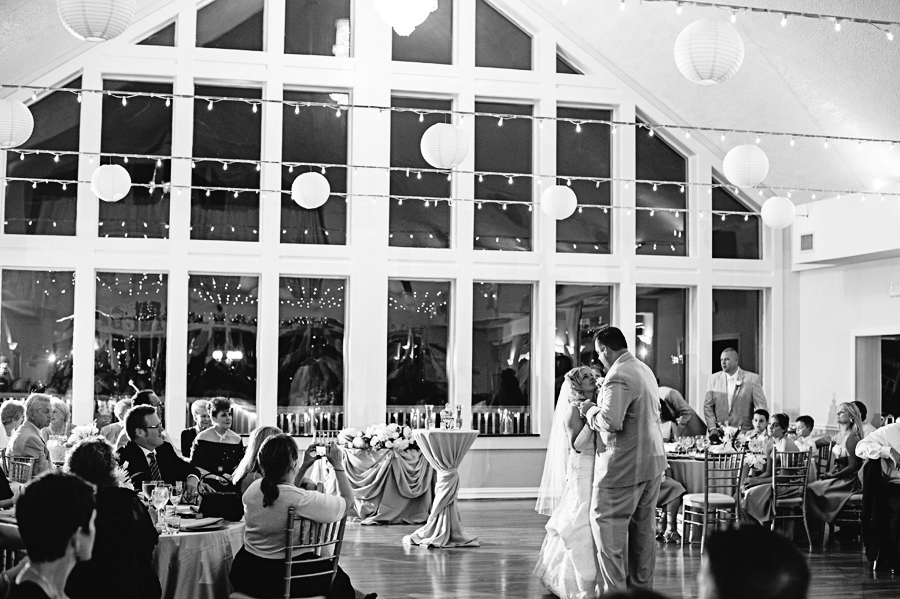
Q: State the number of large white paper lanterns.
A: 9